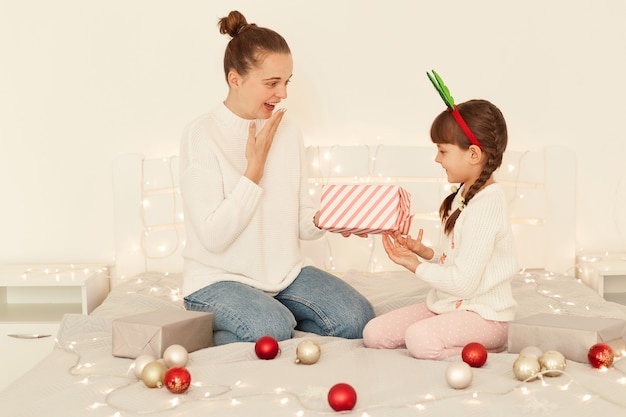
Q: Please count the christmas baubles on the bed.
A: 13